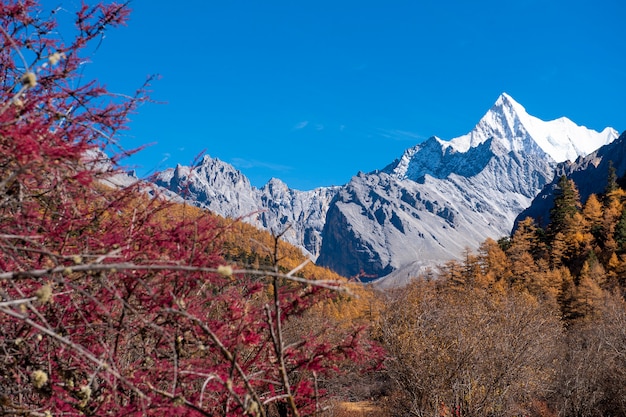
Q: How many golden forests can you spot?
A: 2